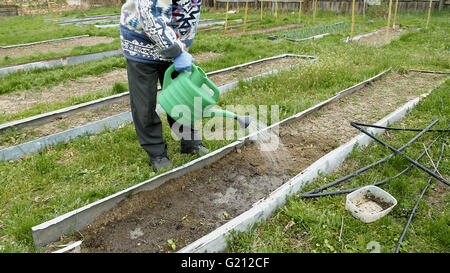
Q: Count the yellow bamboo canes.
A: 10